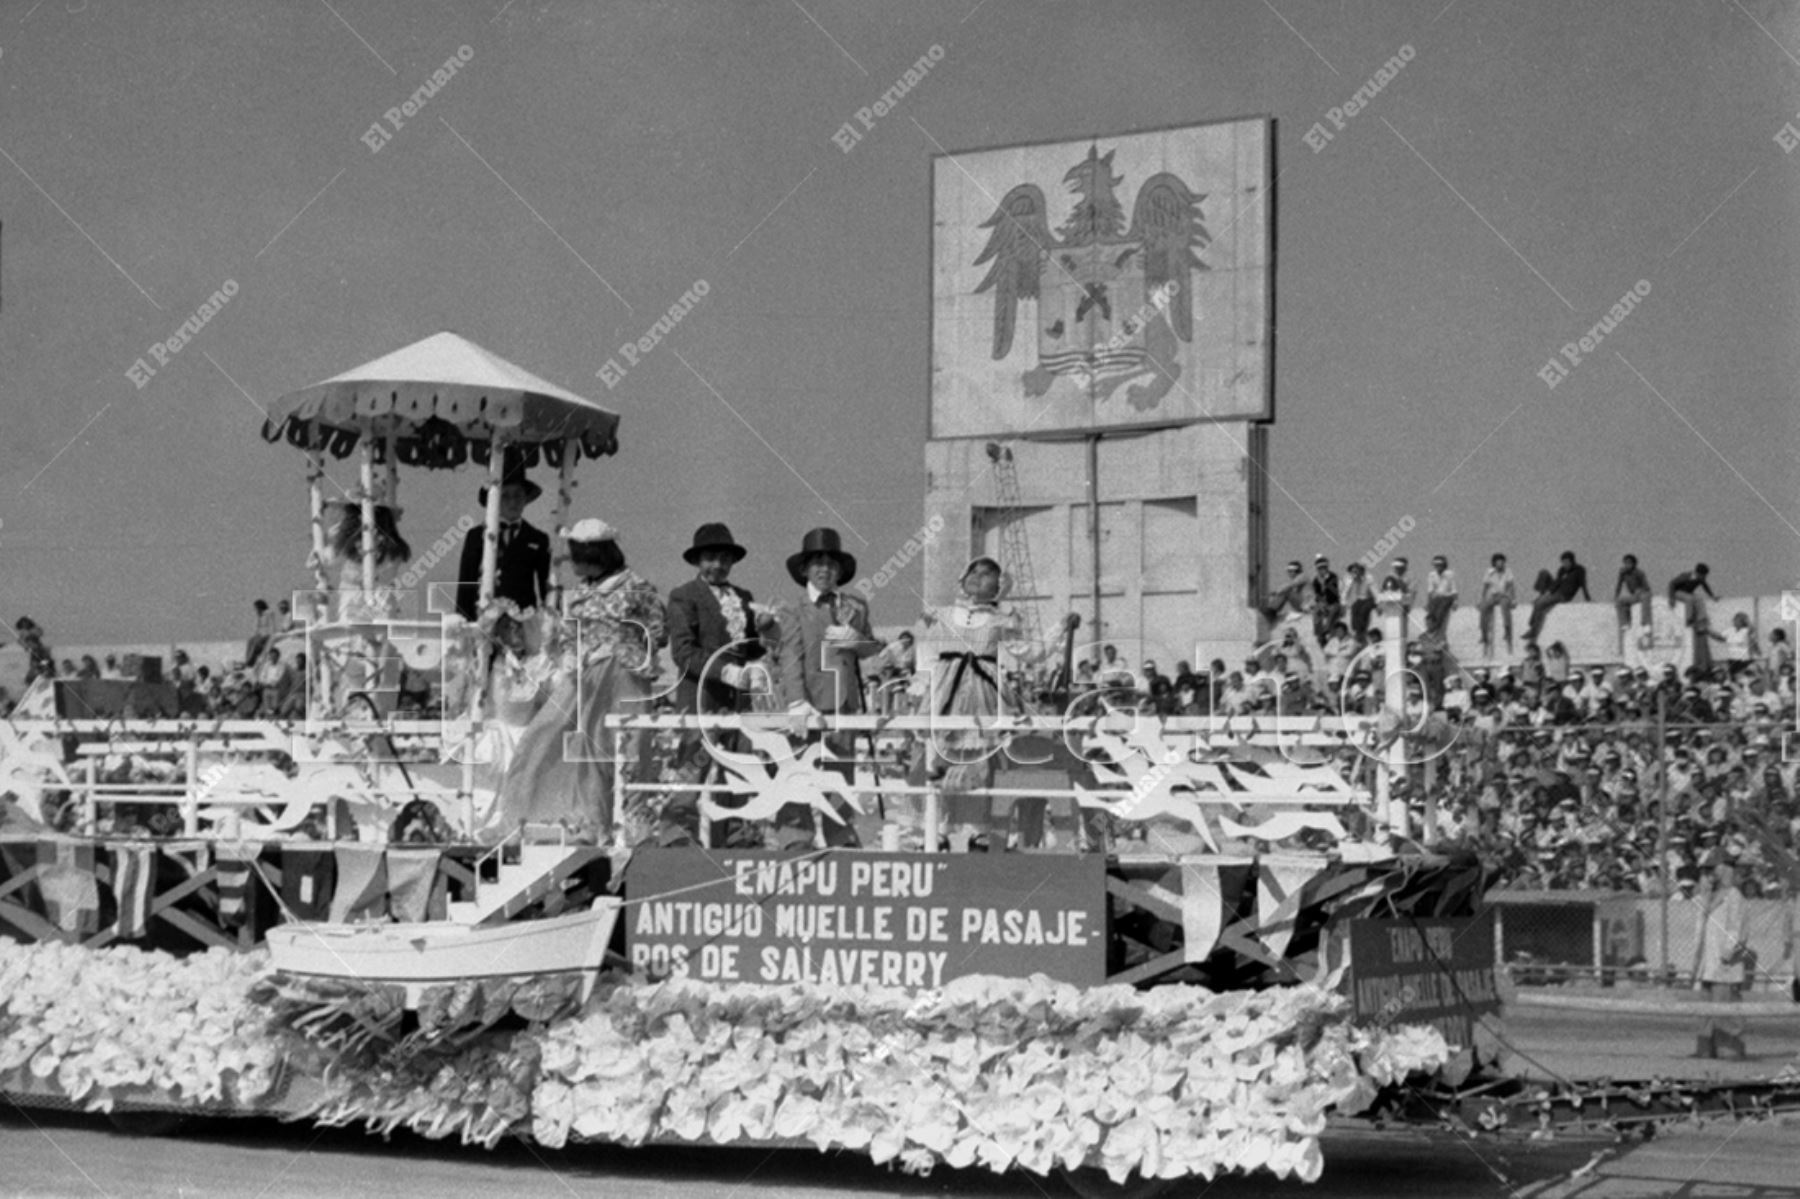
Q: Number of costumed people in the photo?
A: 7